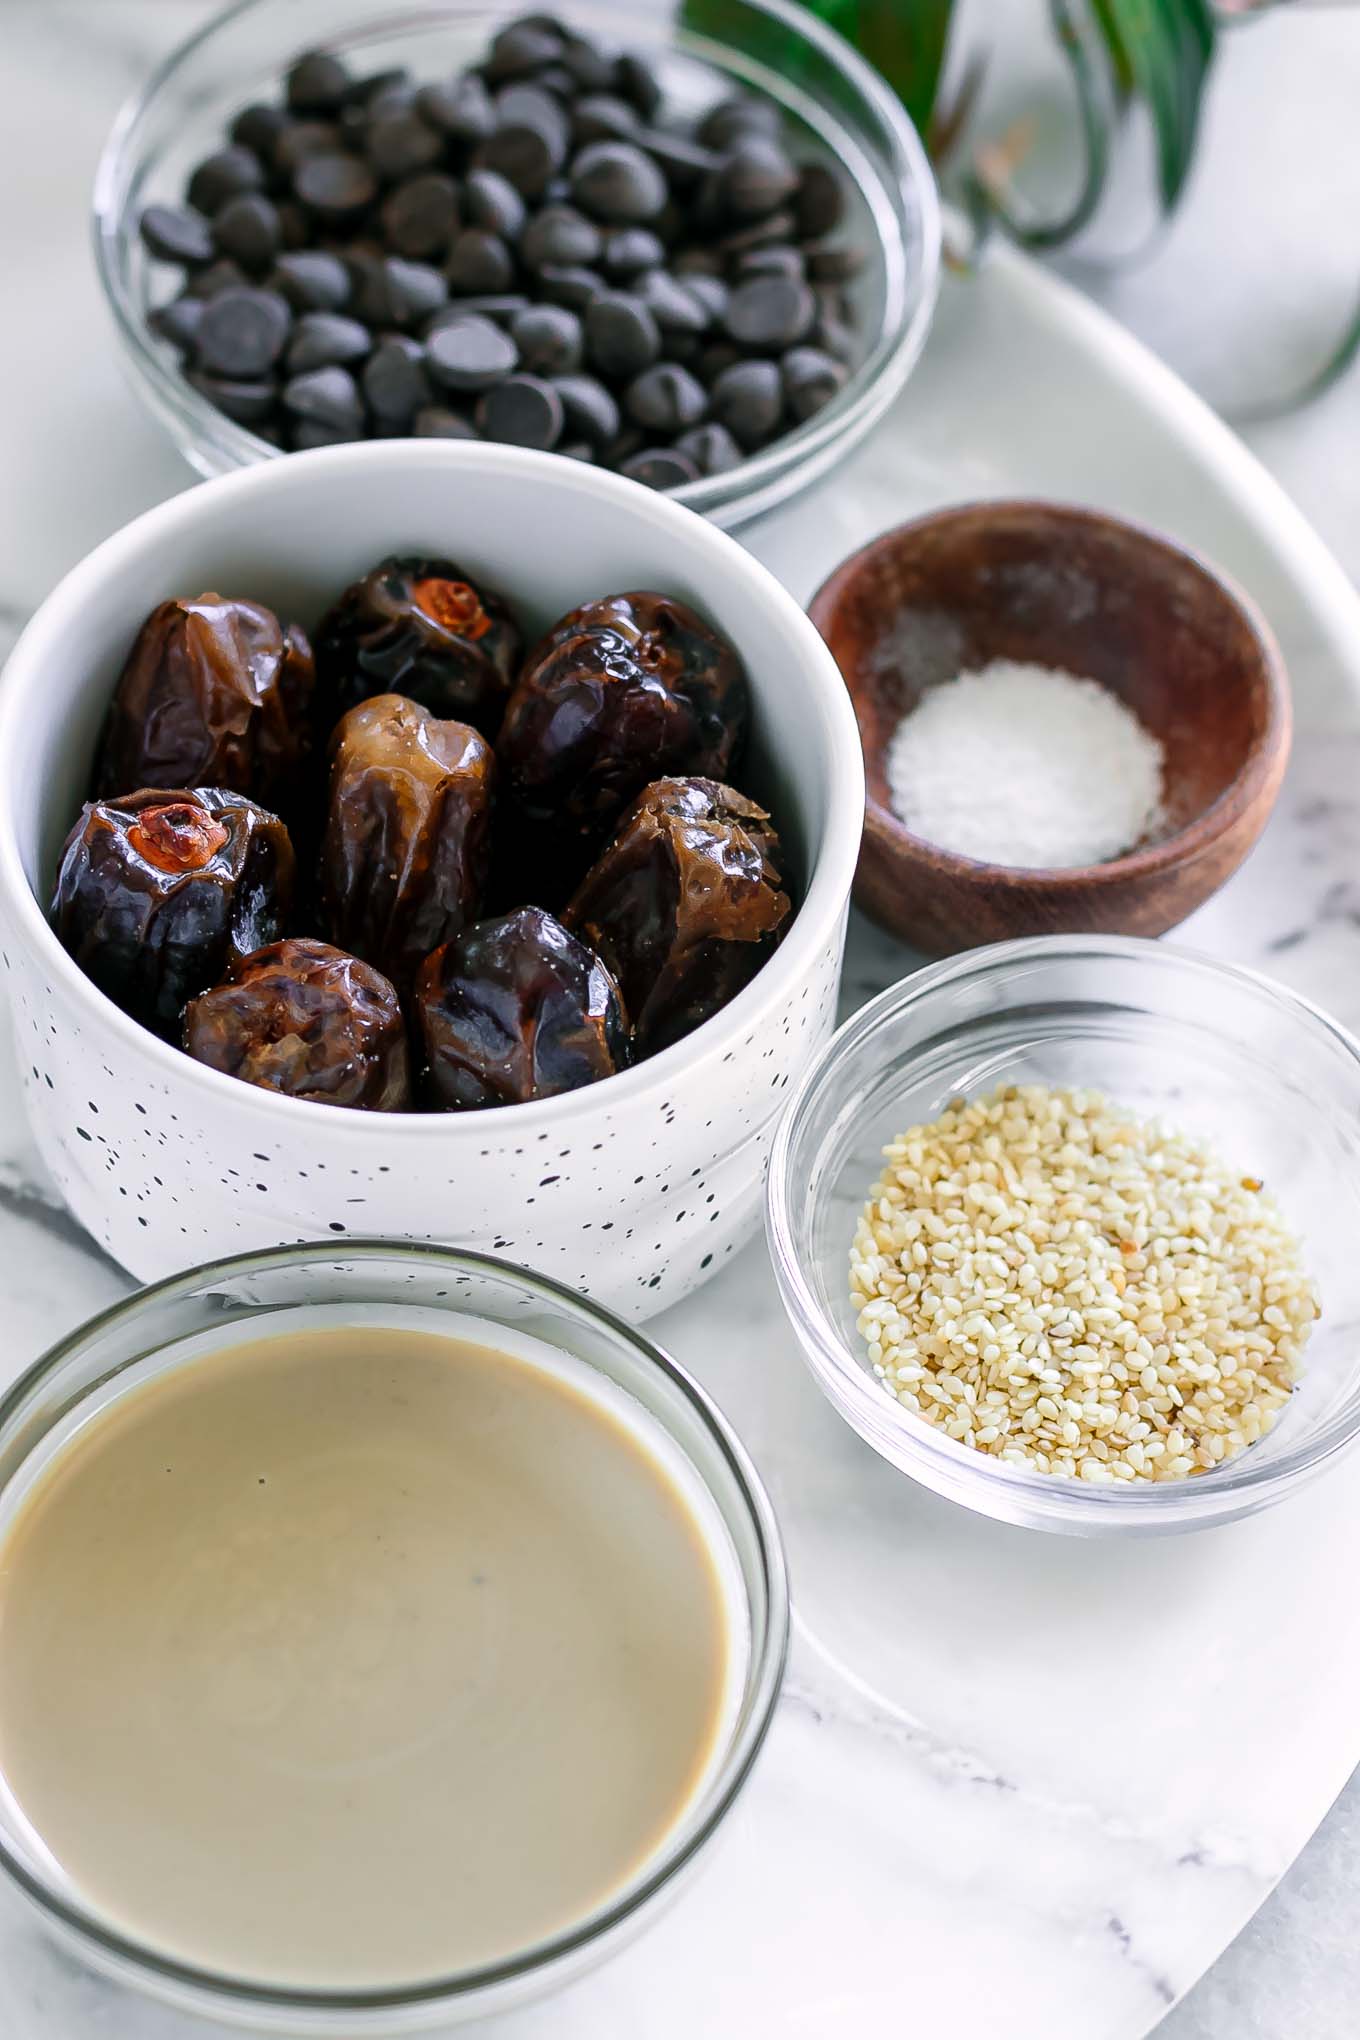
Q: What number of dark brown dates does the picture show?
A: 8